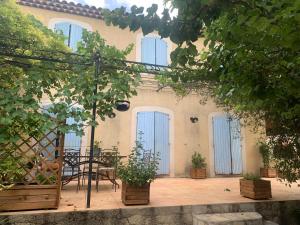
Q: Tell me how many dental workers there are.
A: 0